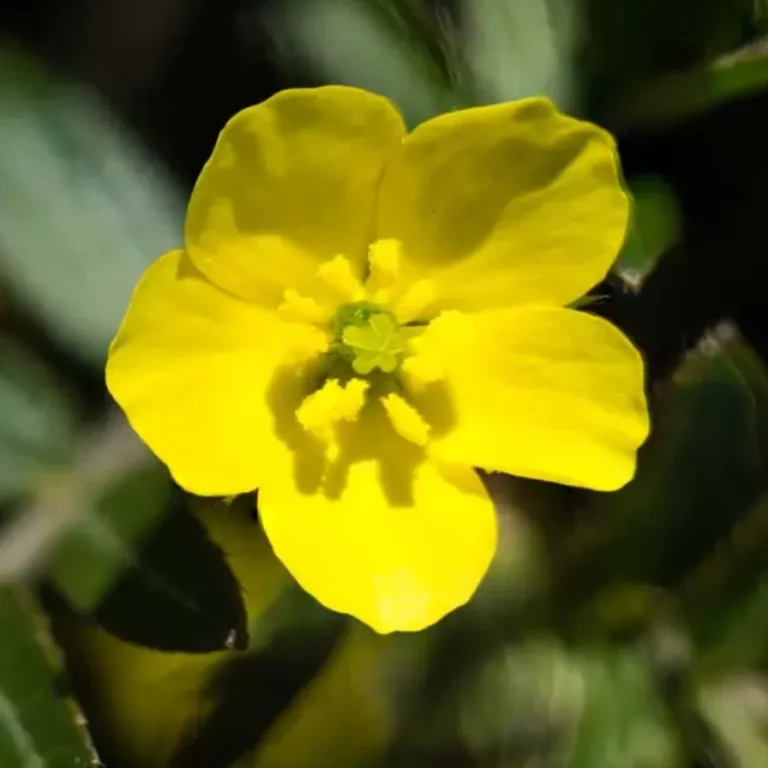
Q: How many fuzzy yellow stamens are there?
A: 10